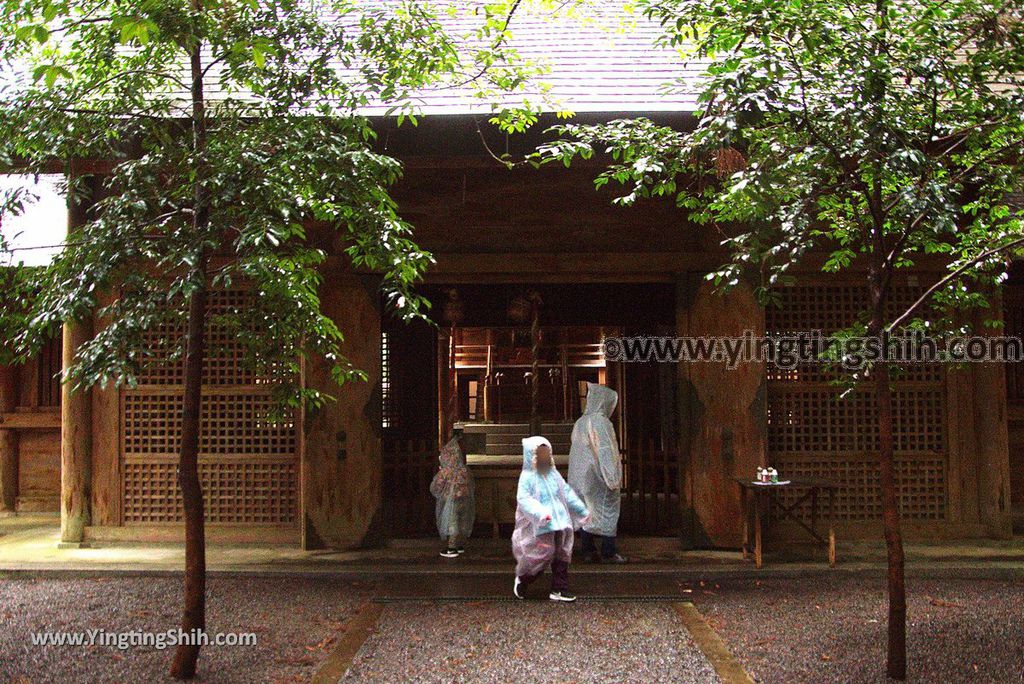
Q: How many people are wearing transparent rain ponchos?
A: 3